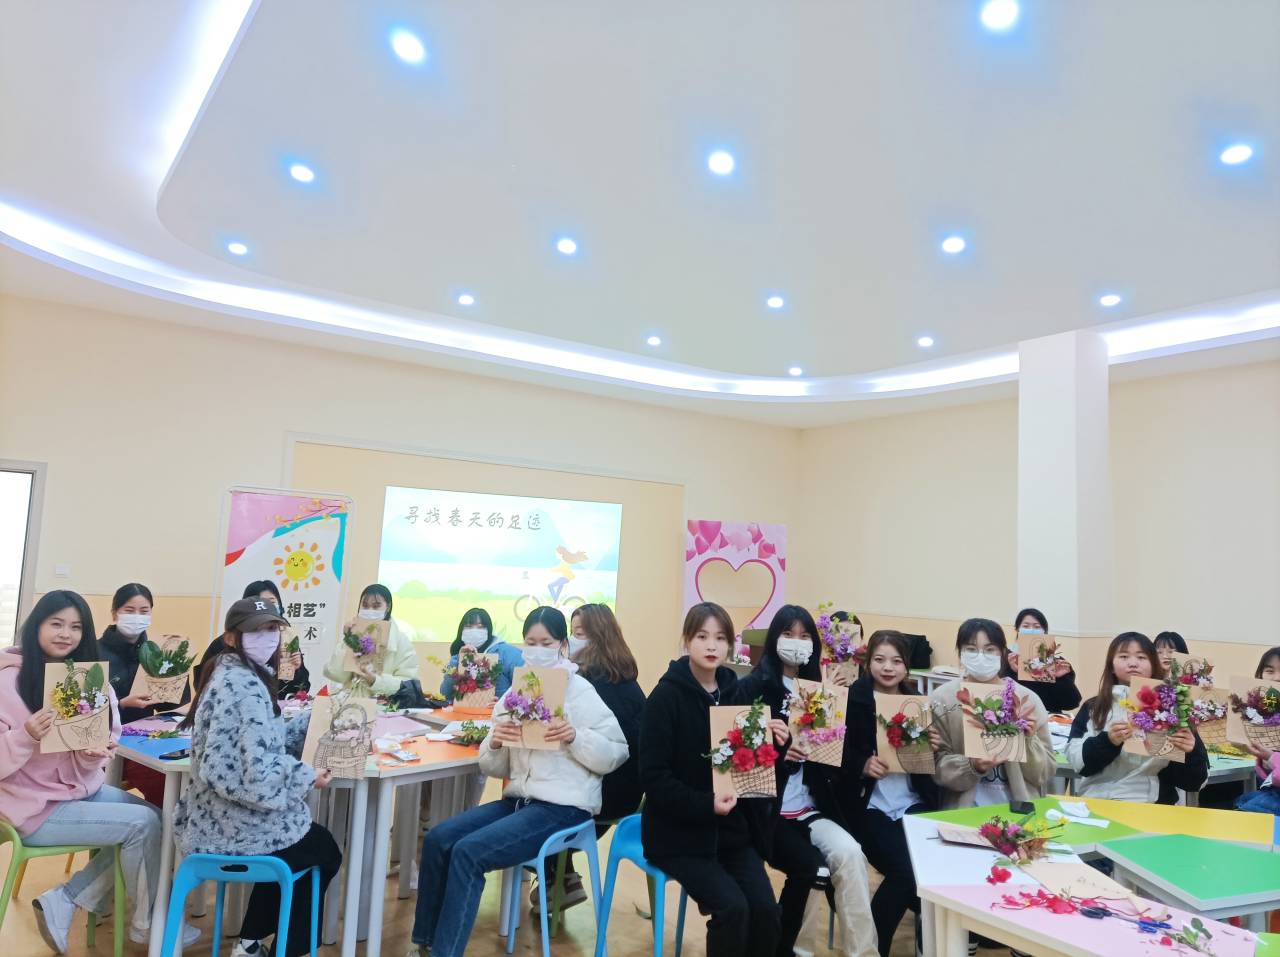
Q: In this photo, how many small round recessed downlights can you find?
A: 14